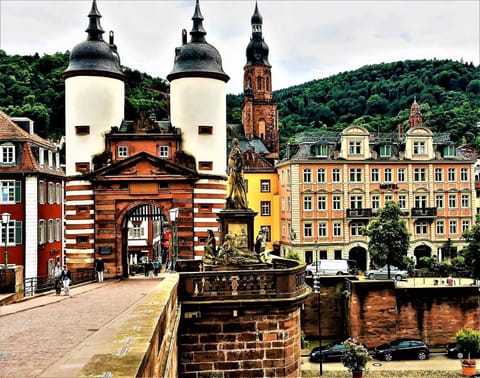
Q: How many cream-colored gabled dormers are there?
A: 2